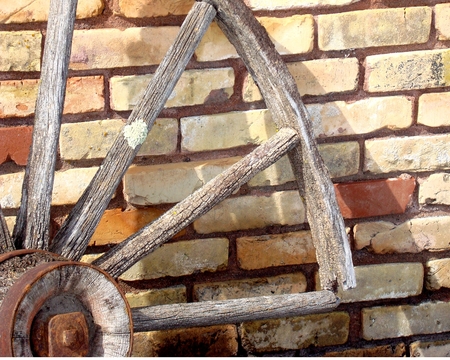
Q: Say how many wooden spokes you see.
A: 5